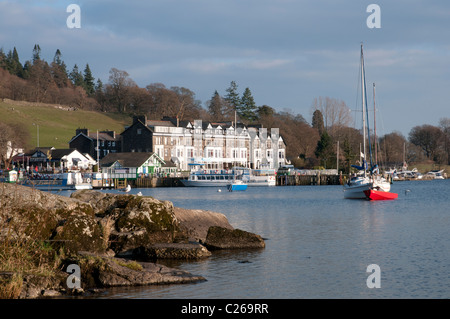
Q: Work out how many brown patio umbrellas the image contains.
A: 0